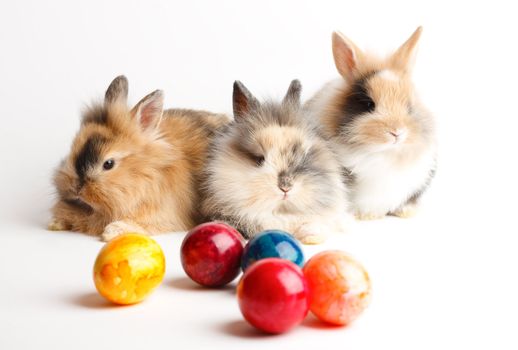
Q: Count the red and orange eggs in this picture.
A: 3